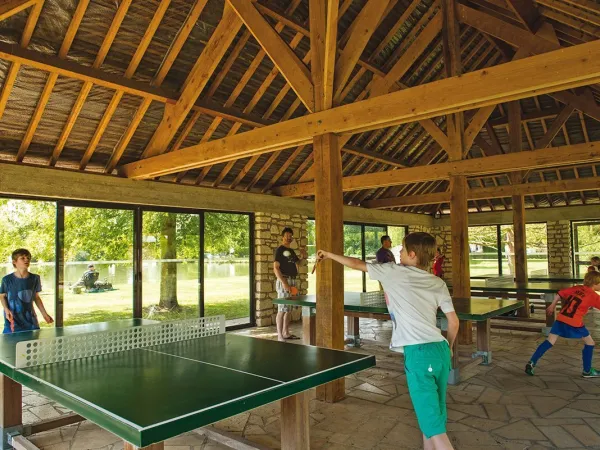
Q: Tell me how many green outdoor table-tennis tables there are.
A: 4